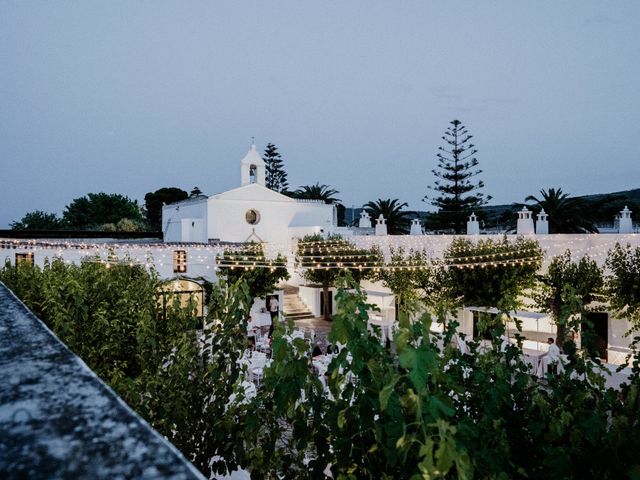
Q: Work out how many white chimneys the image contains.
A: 7